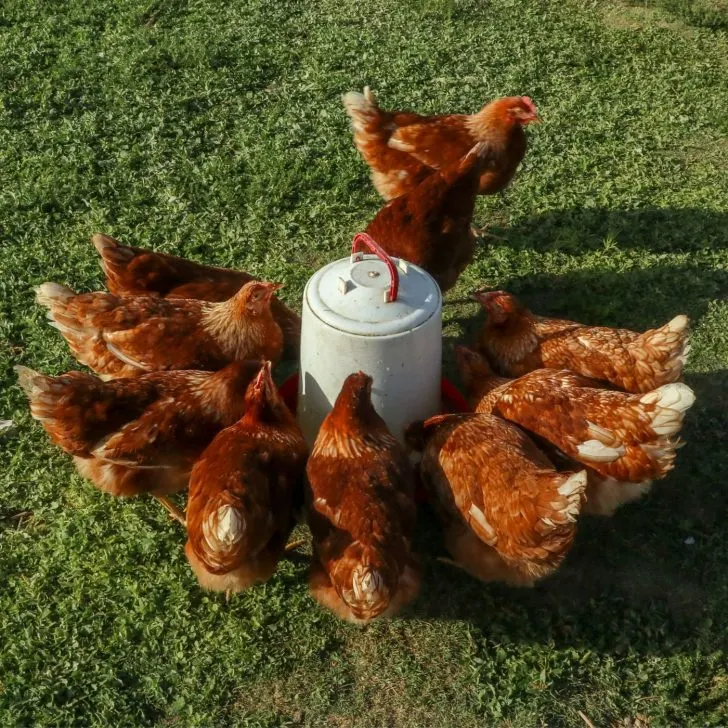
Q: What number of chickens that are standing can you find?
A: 10